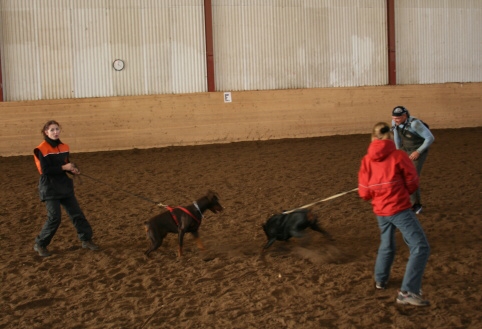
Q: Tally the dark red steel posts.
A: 3